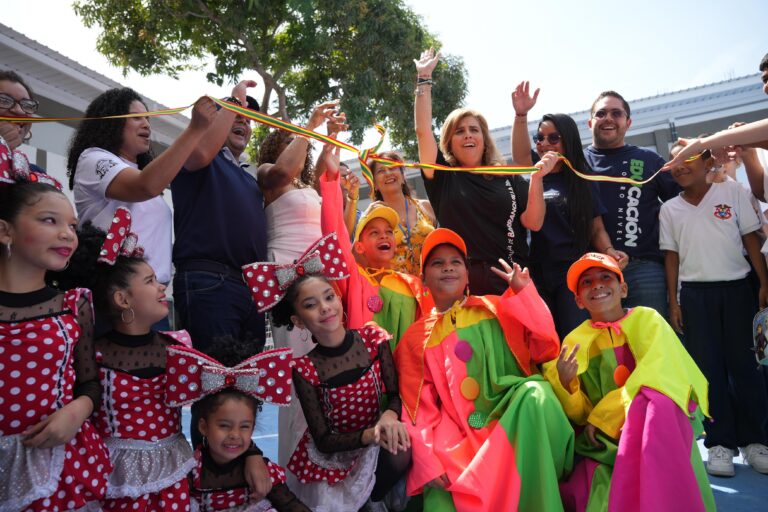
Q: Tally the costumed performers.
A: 7